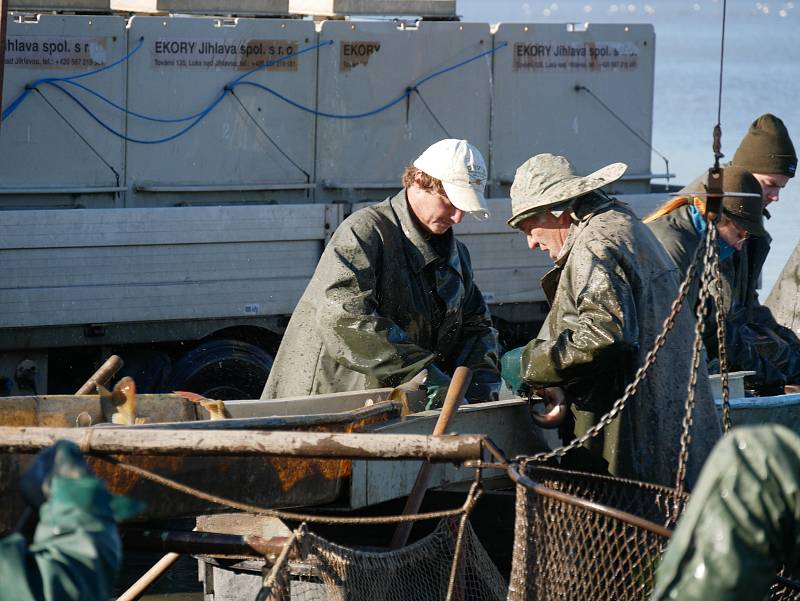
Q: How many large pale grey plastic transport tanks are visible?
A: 4